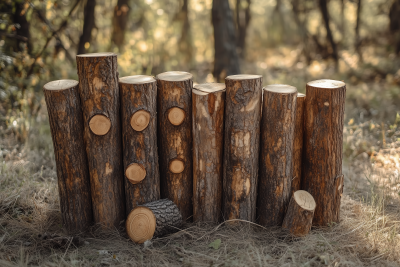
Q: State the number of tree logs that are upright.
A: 9